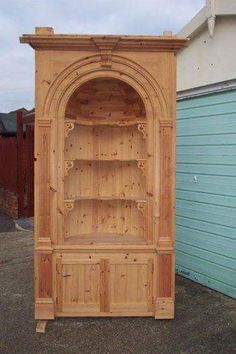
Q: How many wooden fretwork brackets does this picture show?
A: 6